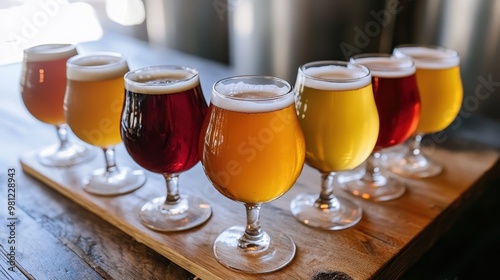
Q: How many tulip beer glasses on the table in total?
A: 7